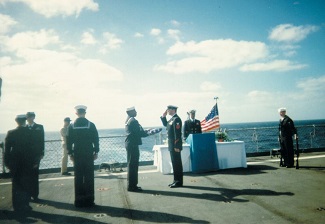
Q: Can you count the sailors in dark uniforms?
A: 7